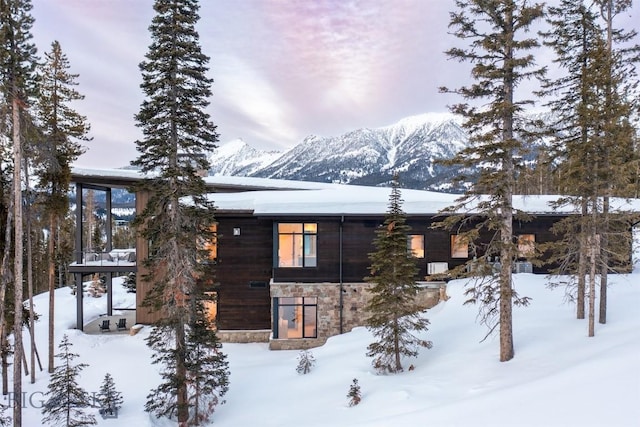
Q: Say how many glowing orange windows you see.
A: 7